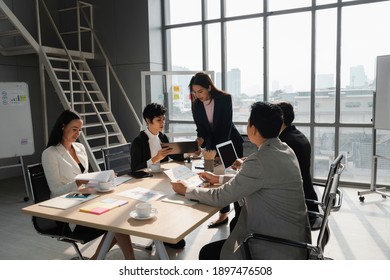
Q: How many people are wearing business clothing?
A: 5